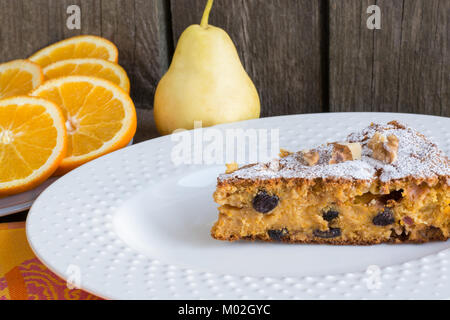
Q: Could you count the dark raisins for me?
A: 5